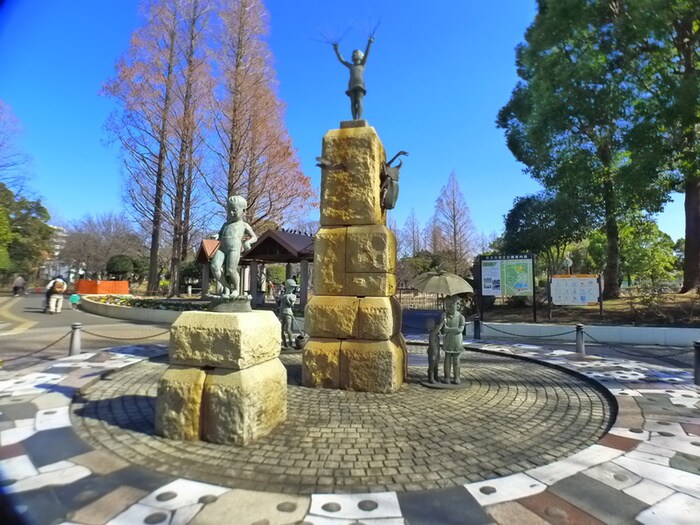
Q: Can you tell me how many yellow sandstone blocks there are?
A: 11